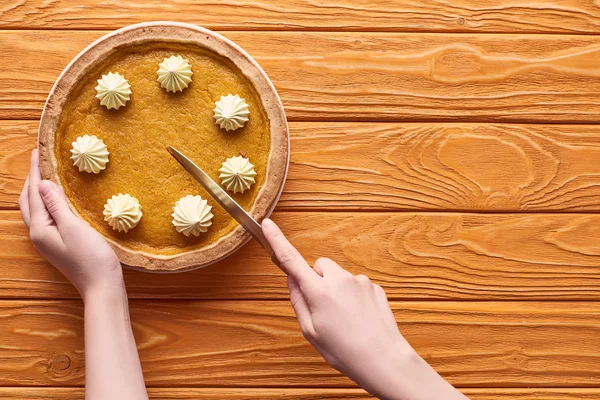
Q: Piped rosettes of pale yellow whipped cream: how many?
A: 7